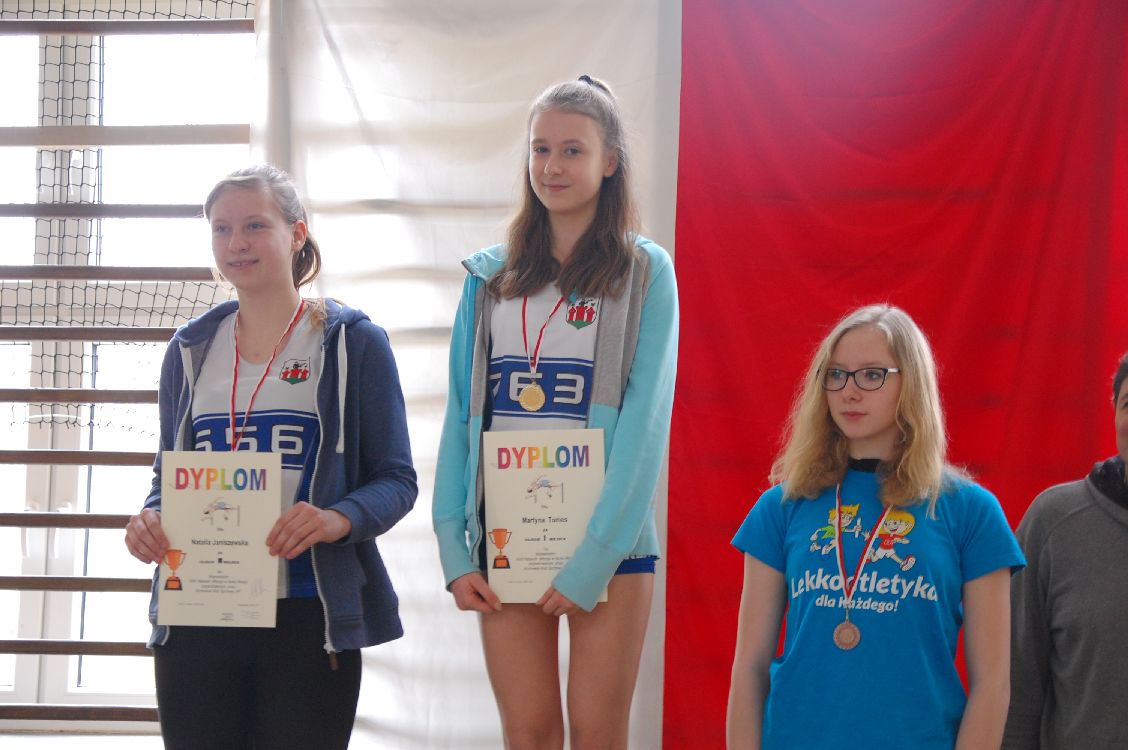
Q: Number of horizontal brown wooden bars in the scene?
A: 11